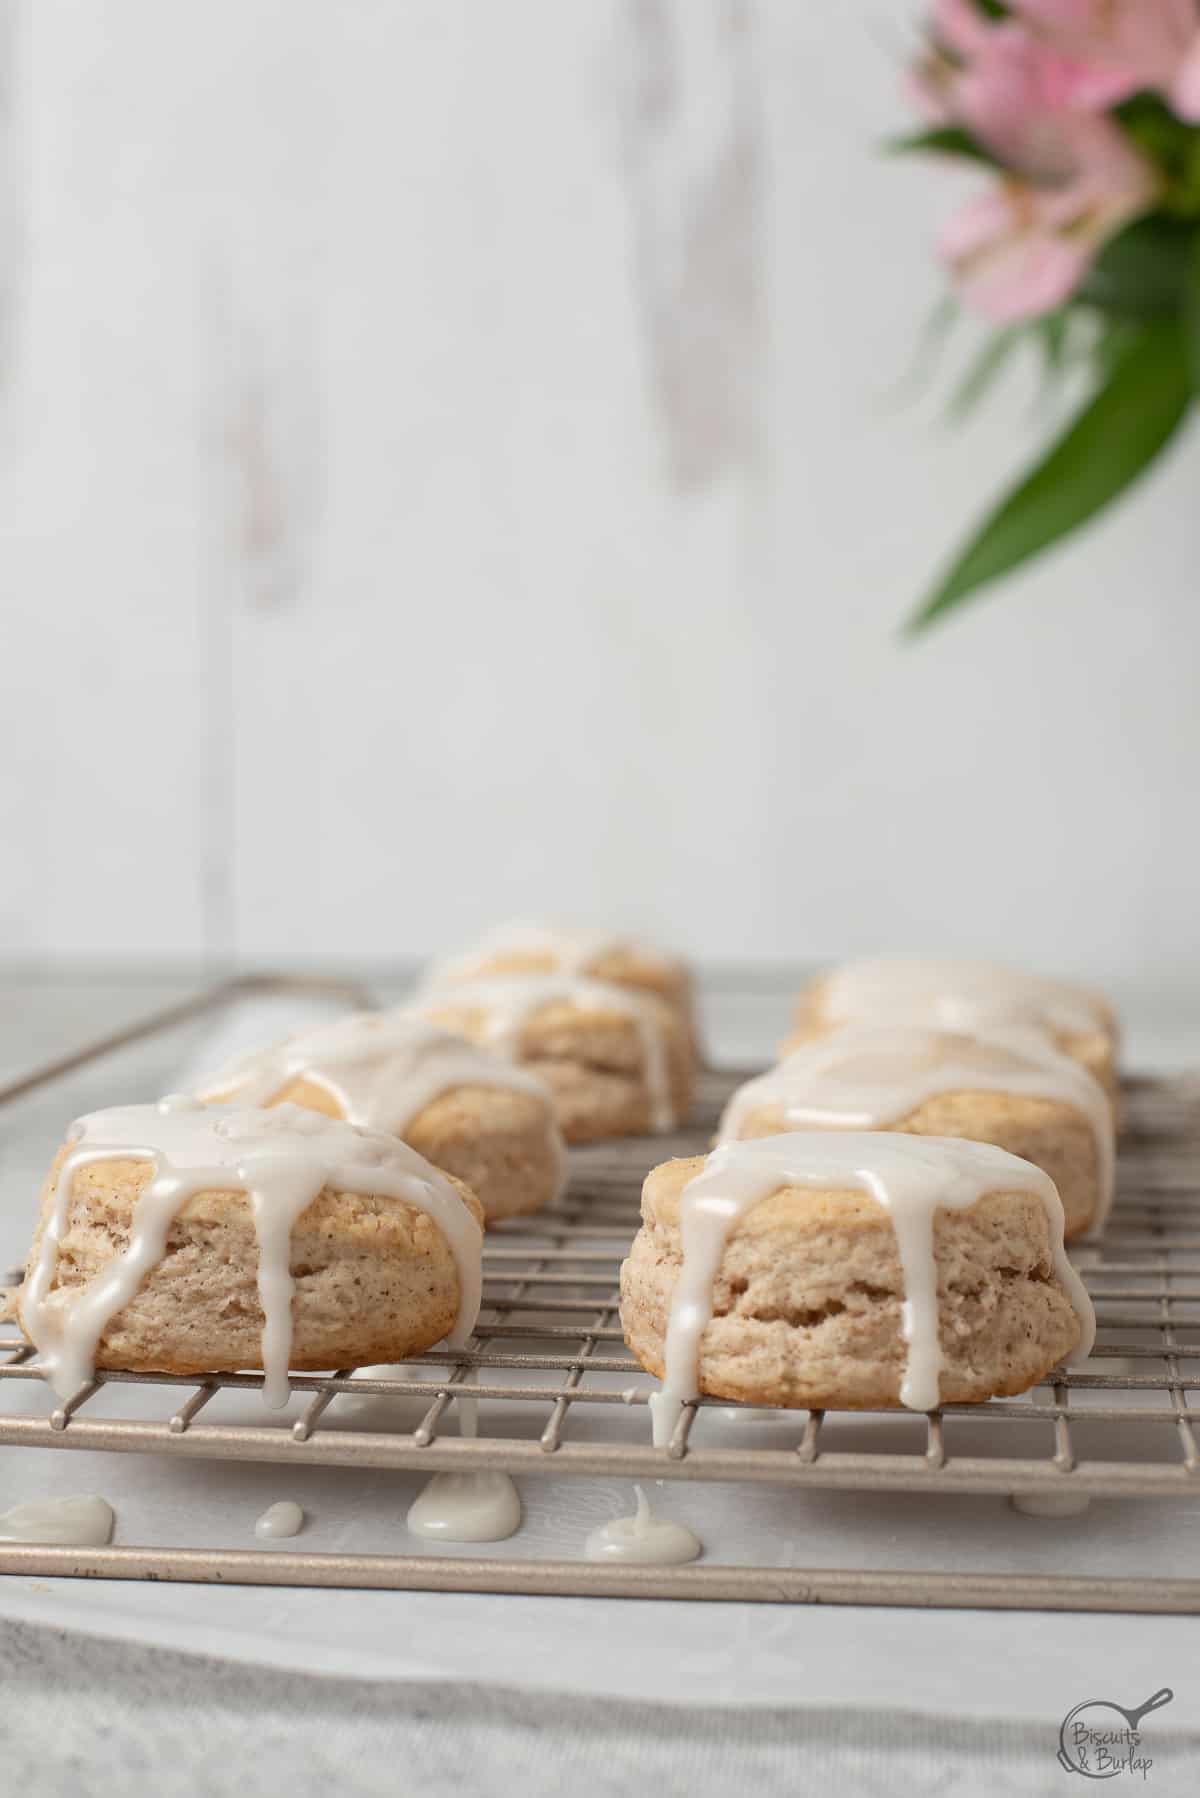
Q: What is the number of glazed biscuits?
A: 7